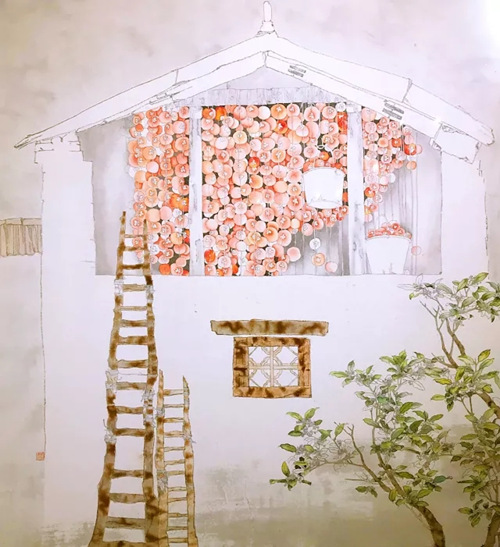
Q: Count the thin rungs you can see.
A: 12